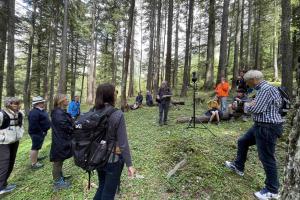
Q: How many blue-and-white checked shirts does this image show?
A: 1